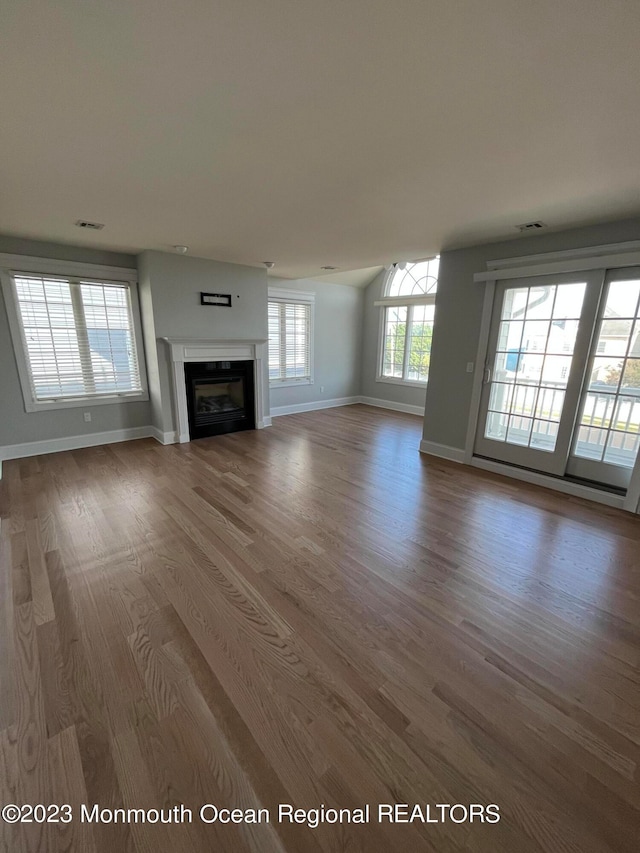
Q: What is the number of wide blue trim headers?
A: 0